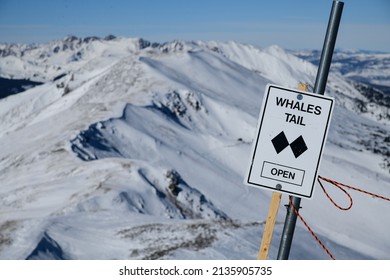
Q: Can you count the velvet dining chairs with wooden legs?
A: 0